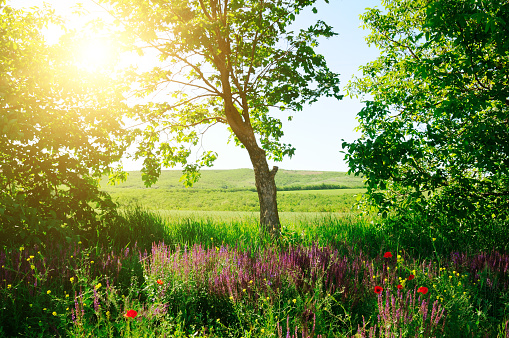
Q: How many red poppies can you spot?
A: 7